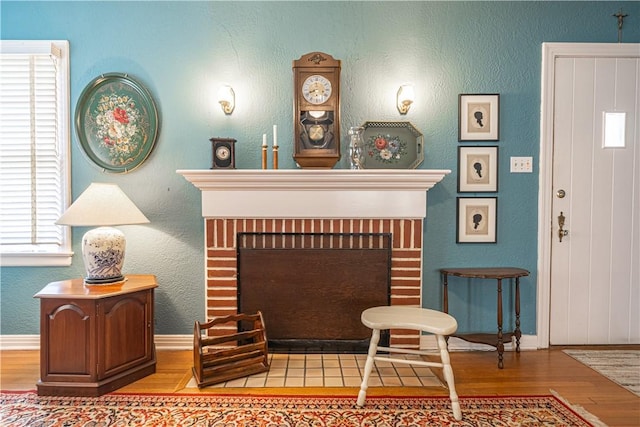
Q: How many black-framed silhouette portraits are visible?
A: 3